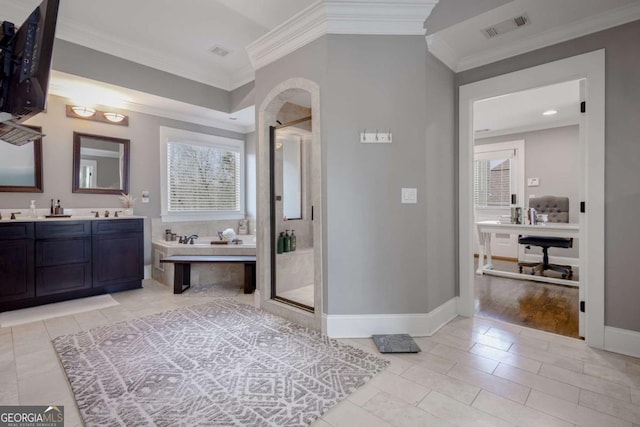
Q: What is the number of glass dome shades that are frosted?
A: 2